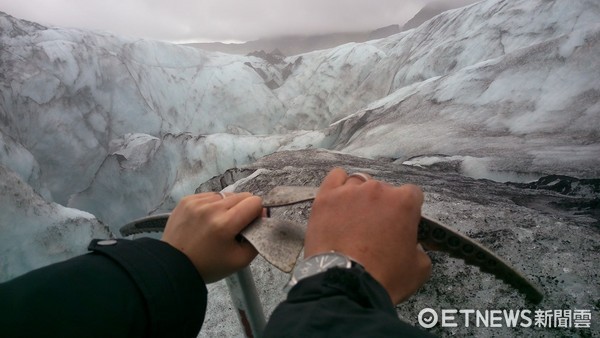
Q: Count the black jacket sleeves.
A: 2